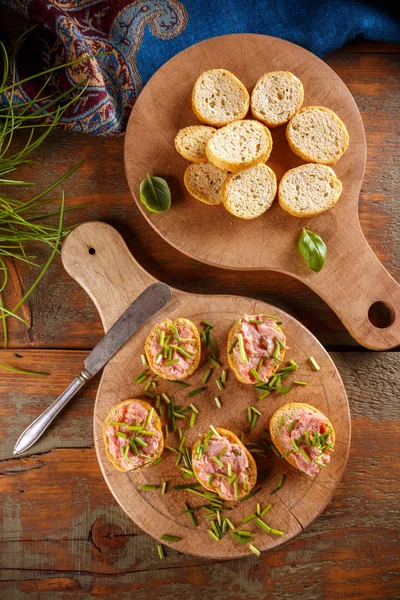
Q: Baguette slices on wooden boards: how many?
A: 13